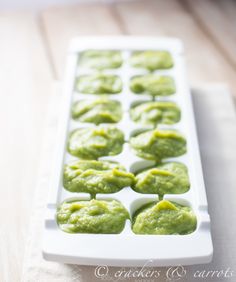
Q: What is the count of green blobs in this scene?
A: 12